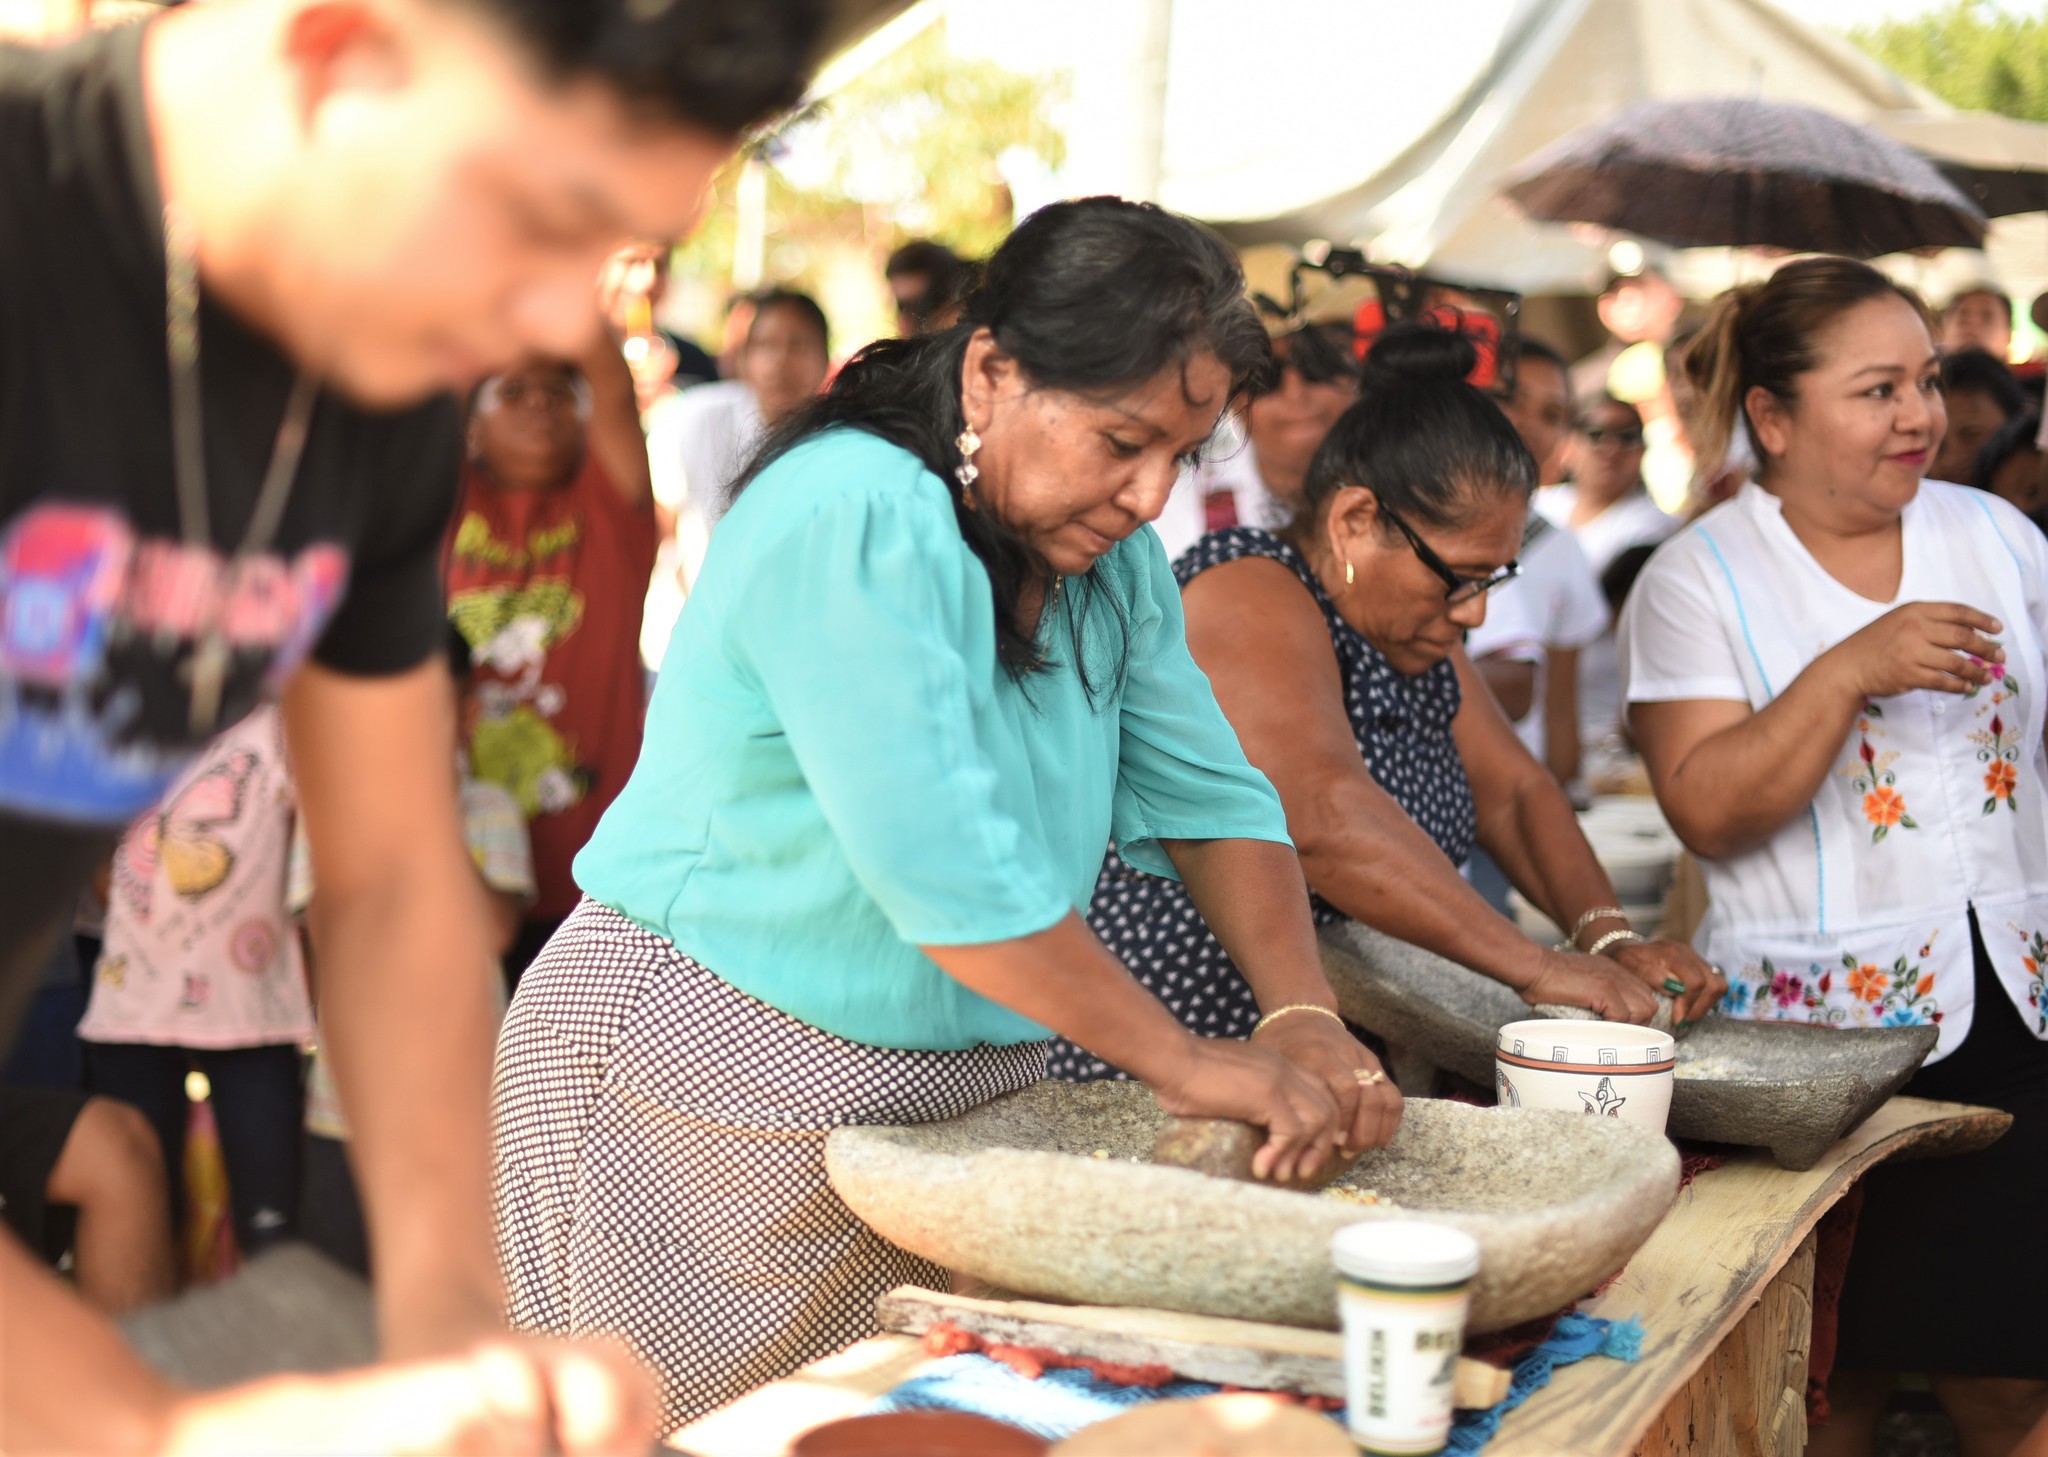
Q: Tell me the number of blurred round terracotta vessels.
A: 2